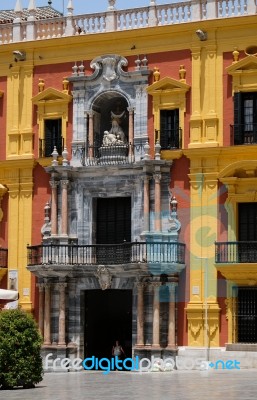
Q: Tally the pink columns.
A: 12